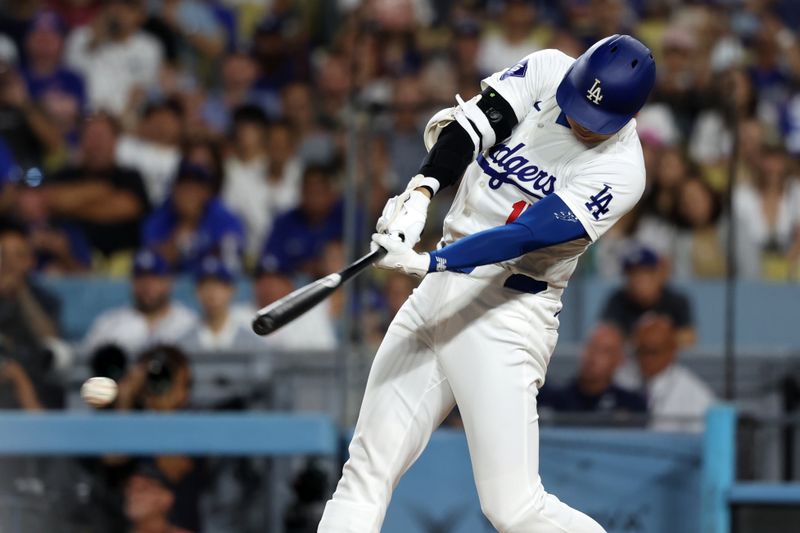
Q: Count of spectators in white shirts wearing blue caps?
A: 3